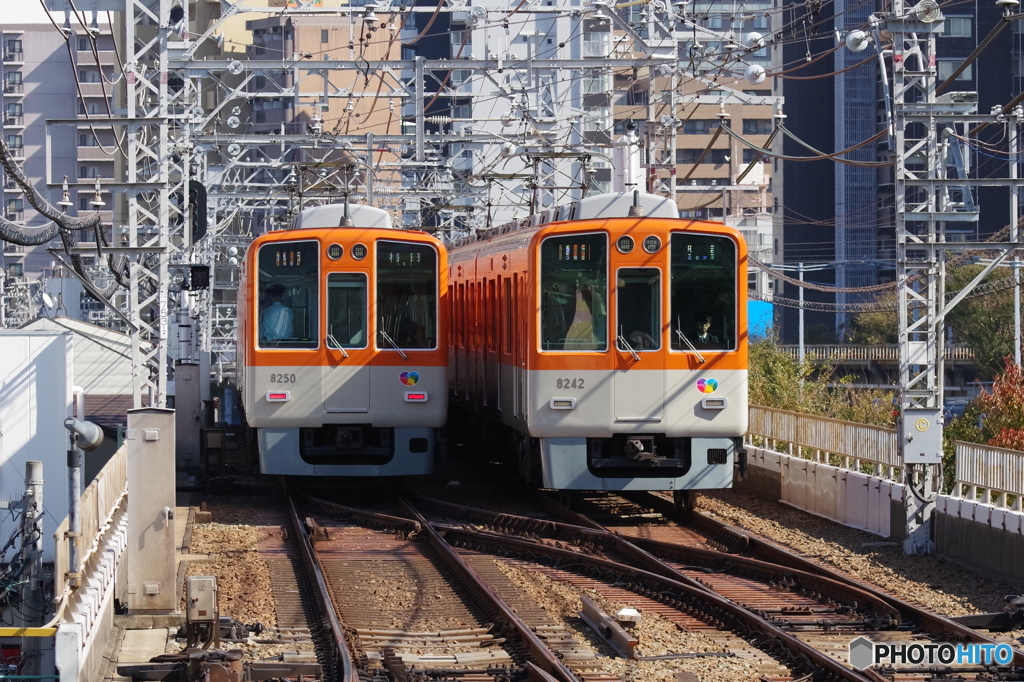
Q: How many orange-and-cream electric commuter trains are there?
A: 2